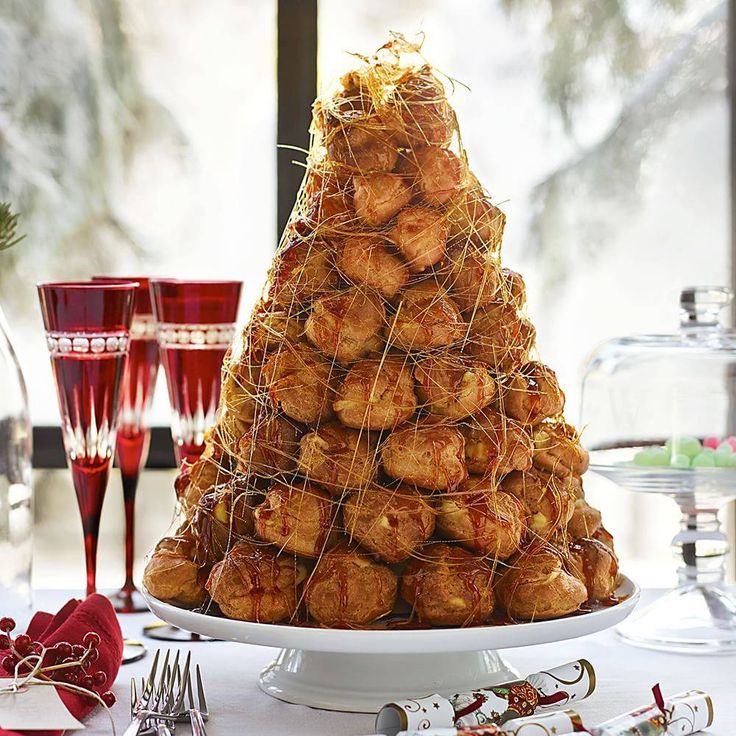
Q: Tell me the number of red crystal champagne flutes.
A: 3